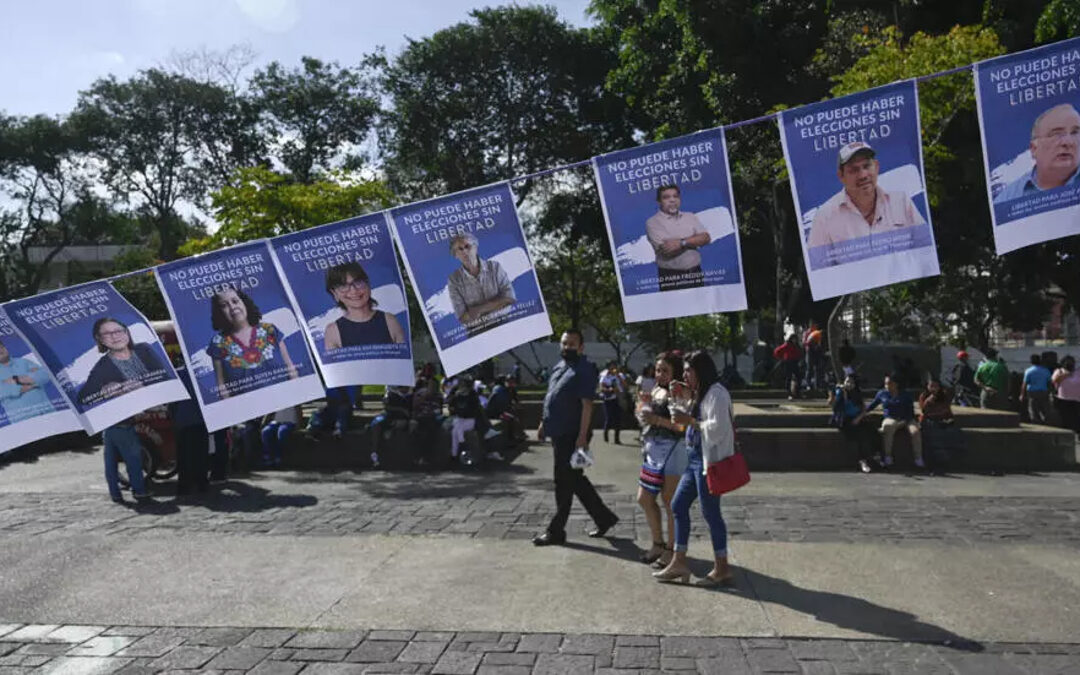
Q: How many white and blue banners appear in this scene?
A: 8